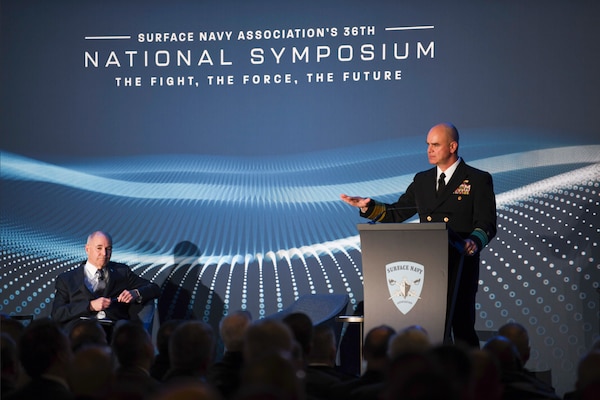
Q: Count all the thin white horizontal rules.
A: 2